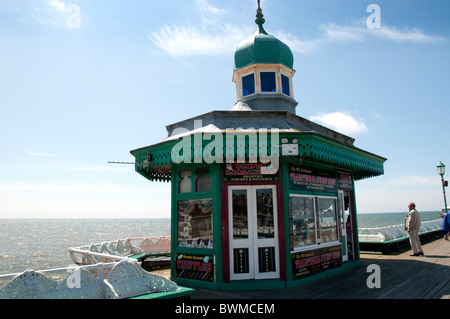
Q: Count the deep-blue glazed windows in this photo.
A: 3